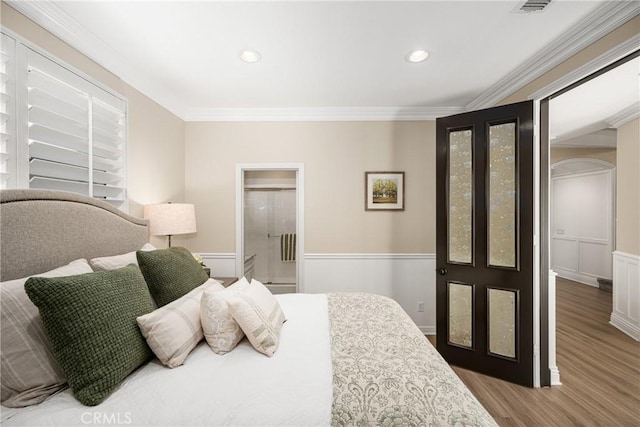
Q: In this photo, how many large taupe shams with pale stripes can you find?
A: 2